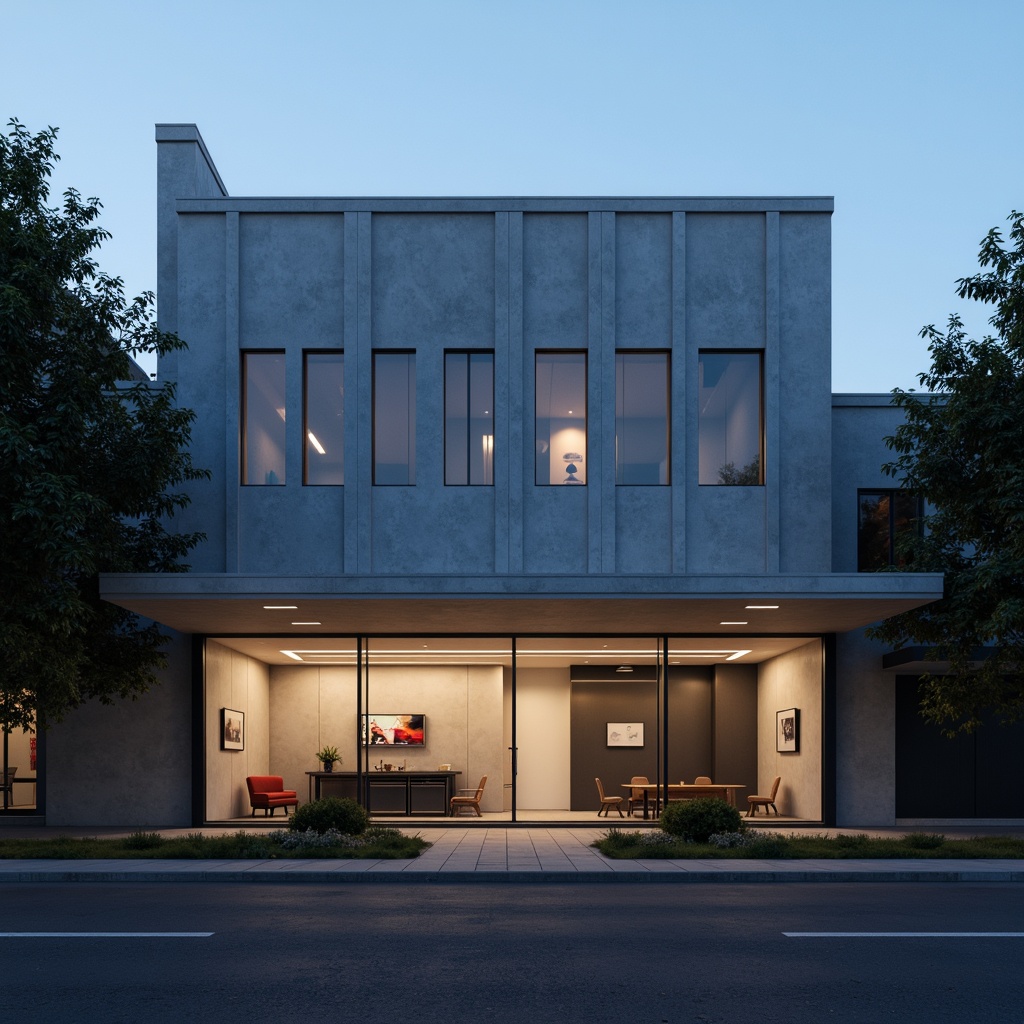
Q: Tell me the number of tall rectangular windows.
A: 7